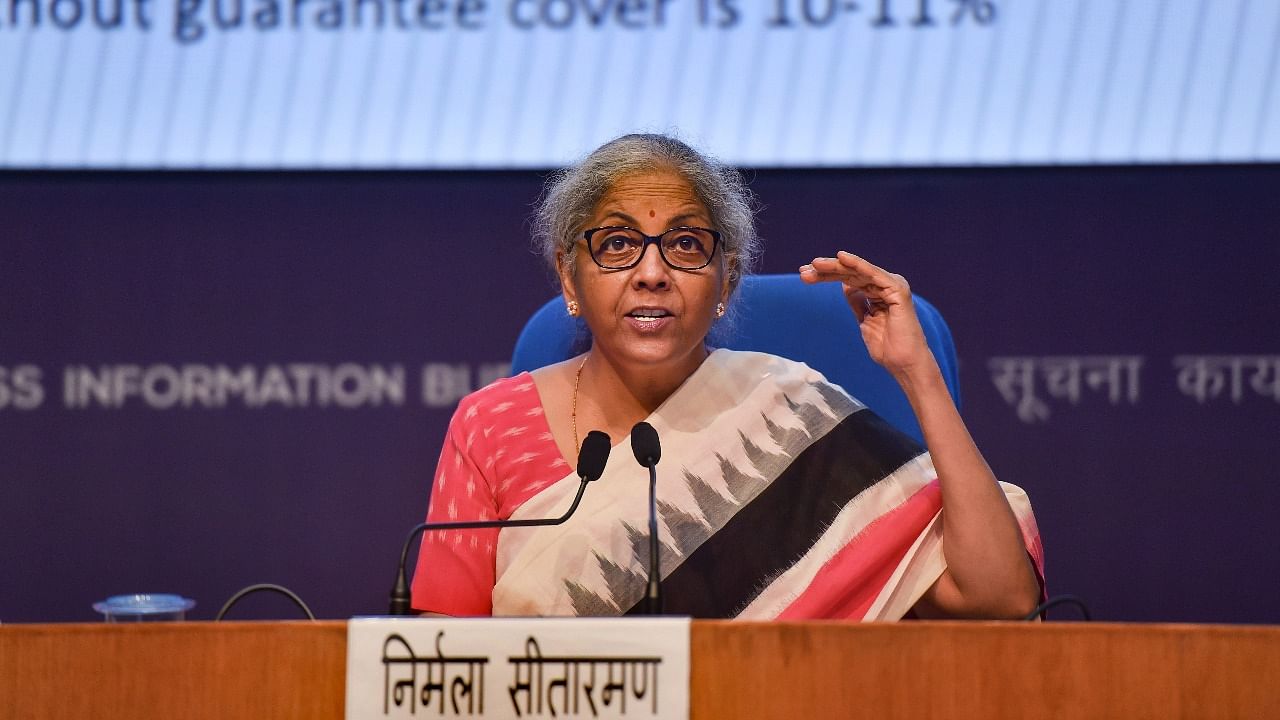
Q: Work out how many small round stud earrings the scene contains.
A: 2